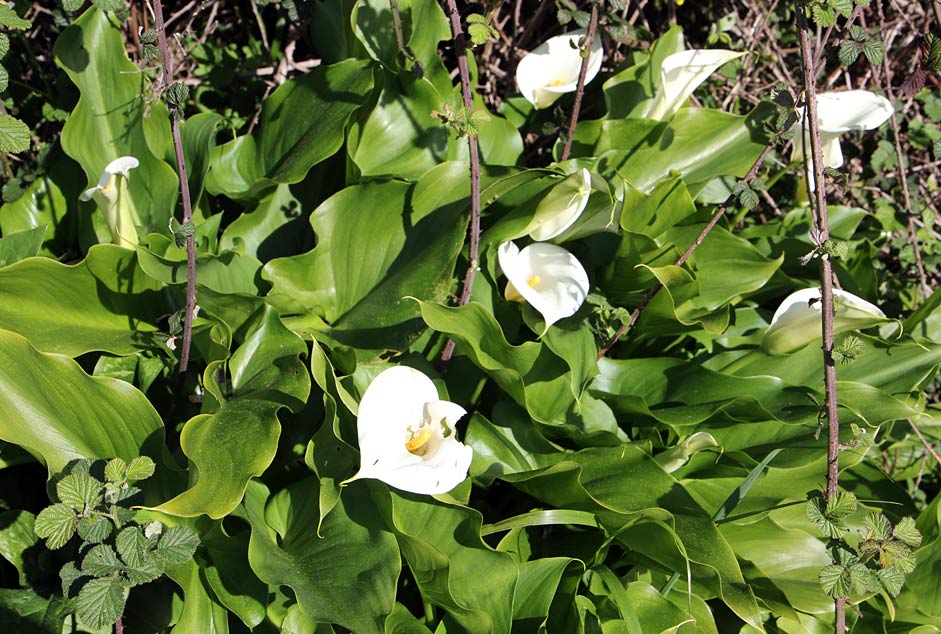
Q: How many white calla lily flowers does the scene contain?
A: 8